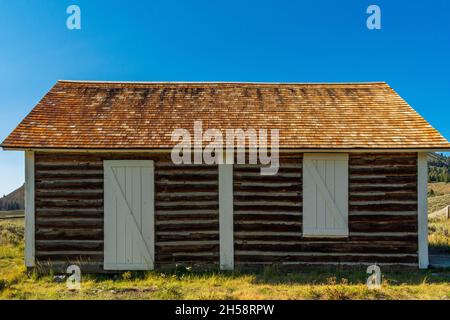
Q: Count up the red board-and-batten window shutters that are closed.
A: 0